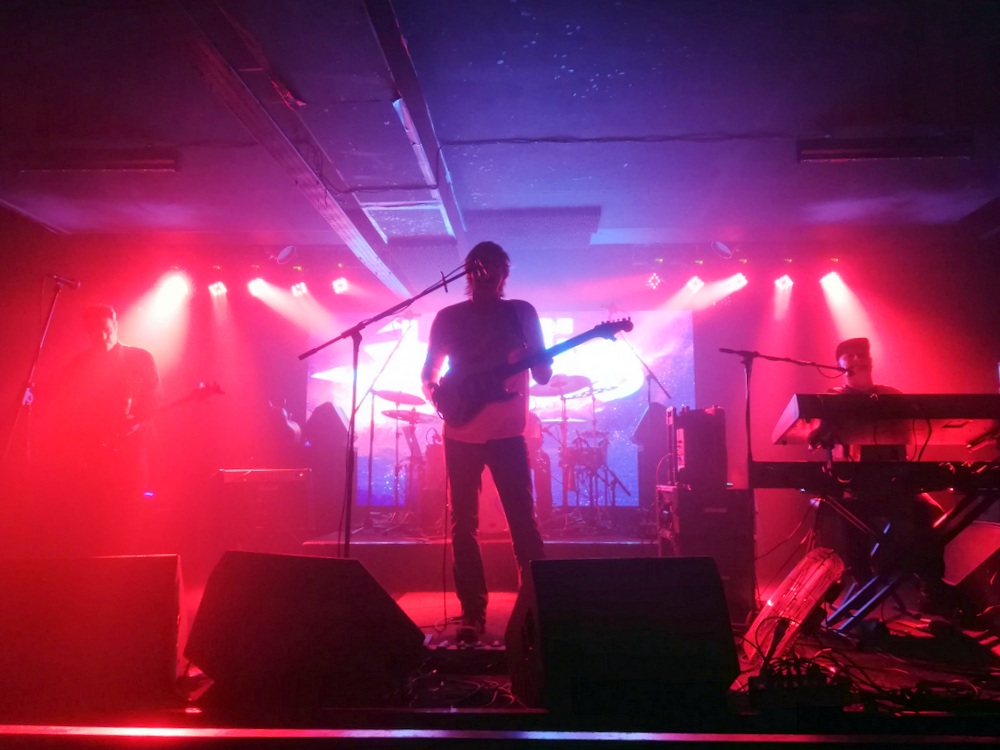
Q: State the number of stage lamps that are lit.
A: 10